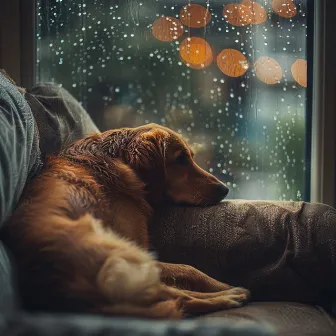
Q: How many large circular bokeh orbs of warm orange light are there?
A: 9